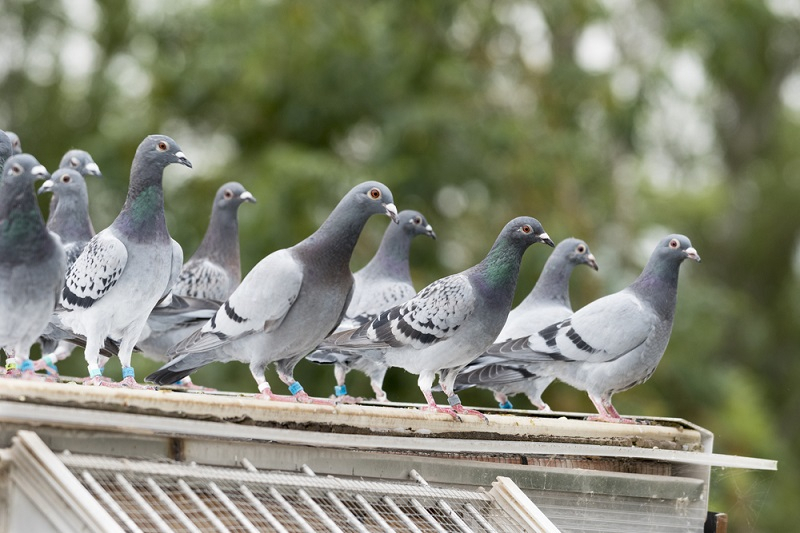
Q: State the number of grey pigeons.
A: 12